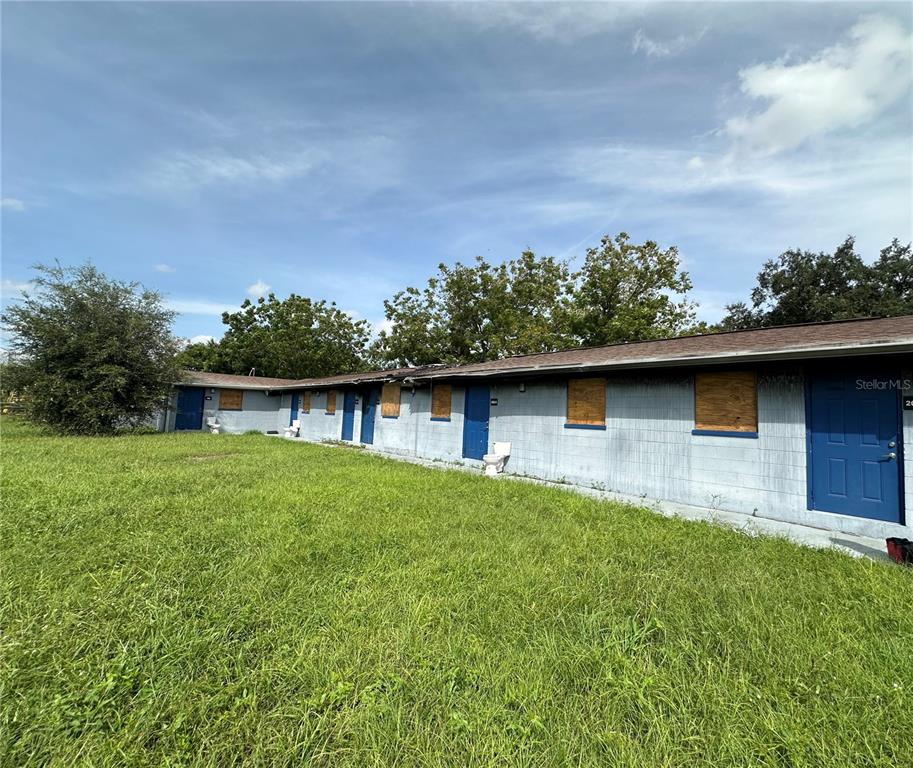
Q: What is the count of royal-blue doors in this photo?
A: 6